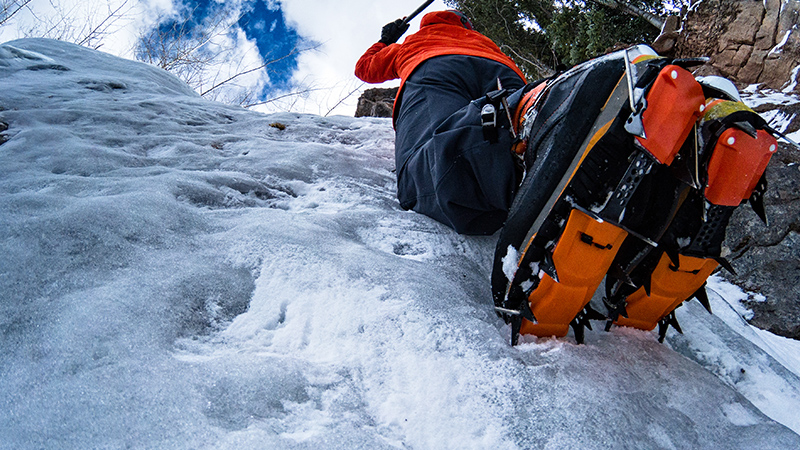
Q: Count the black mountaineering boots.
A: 2